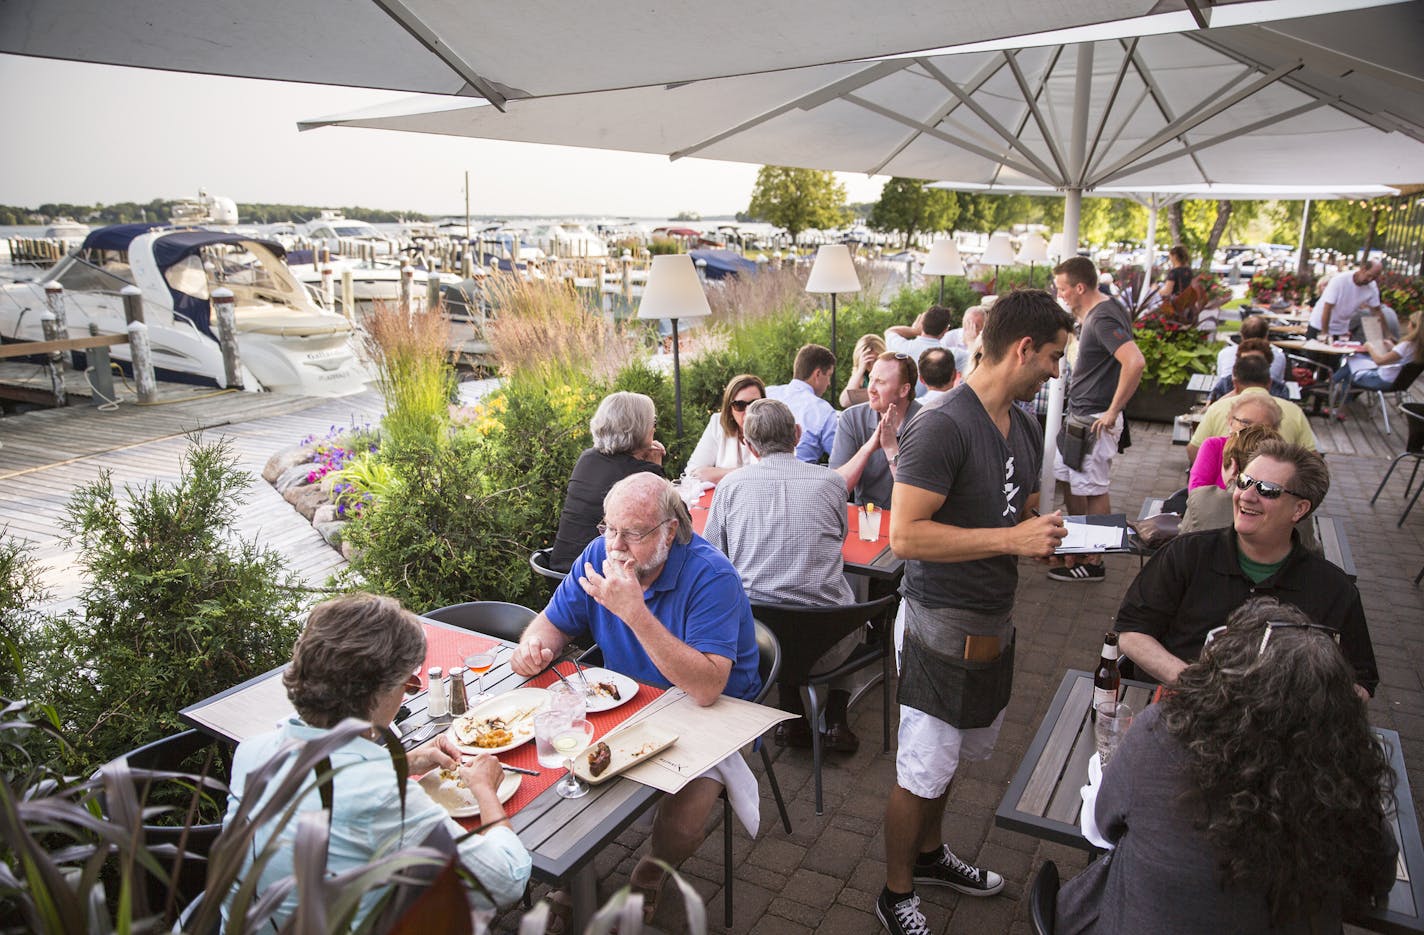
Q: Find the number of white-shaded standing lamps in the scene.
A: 6